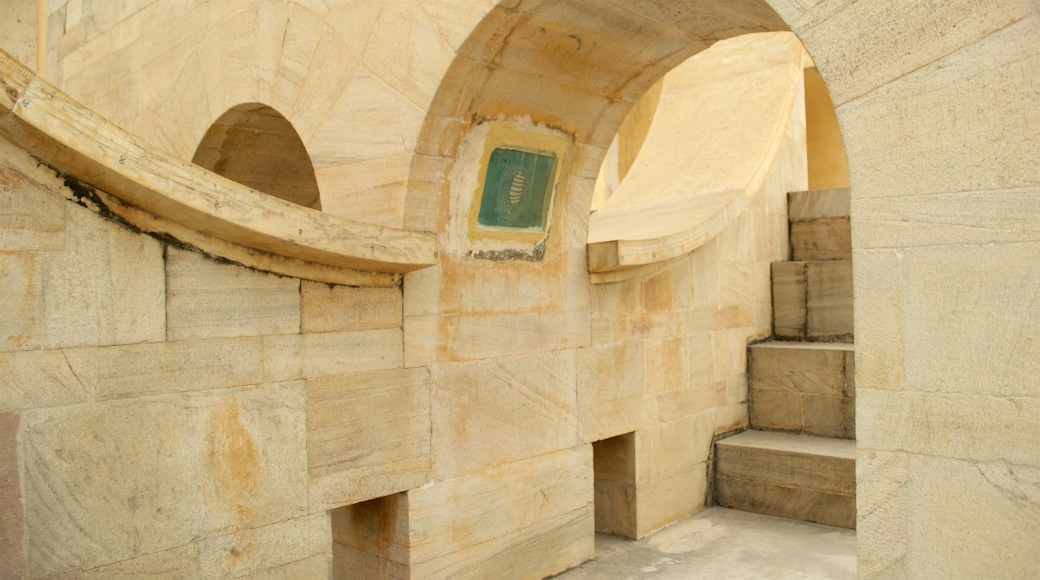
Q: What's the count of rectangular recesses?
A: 2